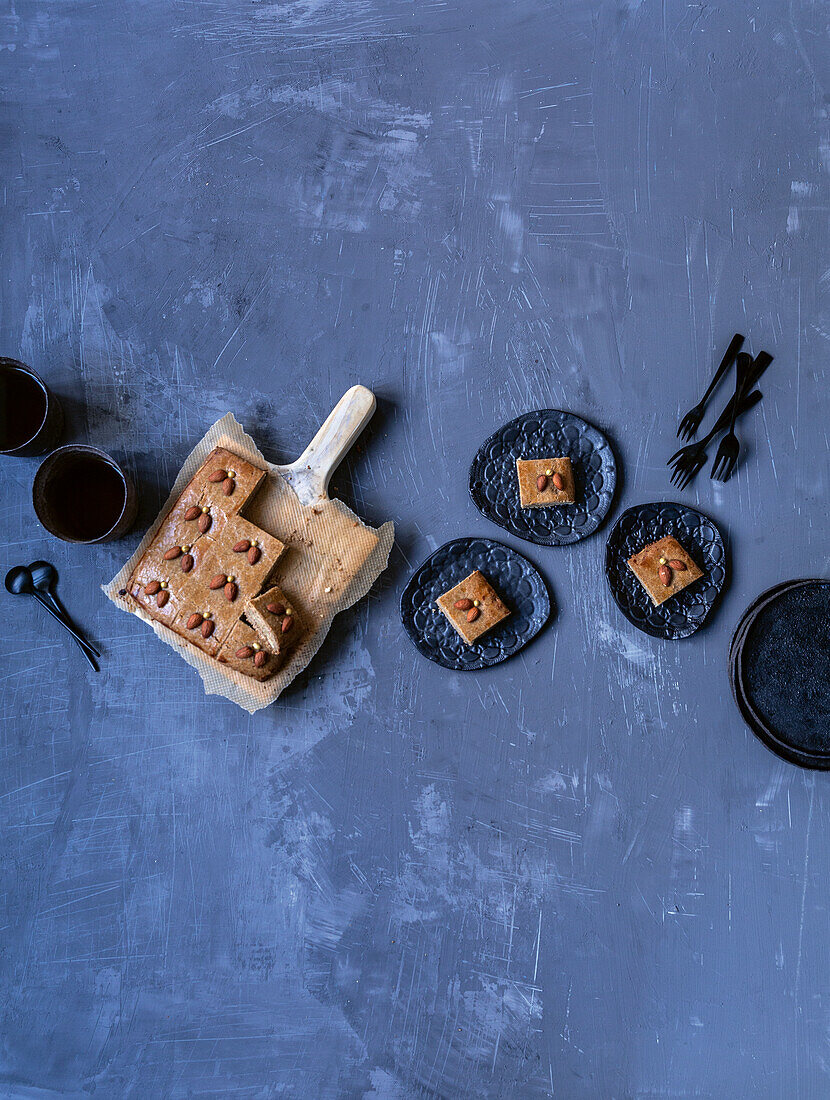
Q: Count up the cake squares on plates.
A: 3